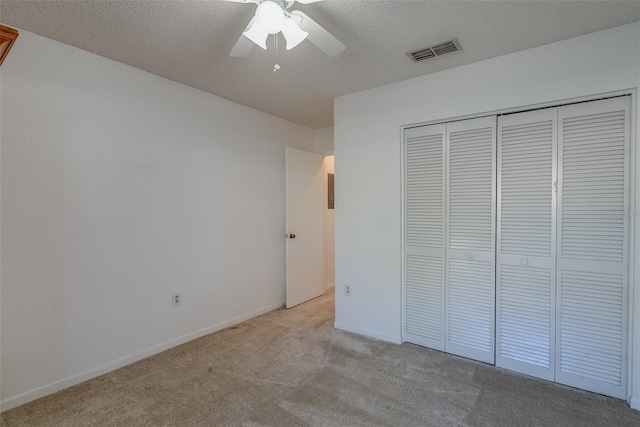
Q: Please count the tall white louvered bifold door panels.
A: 4